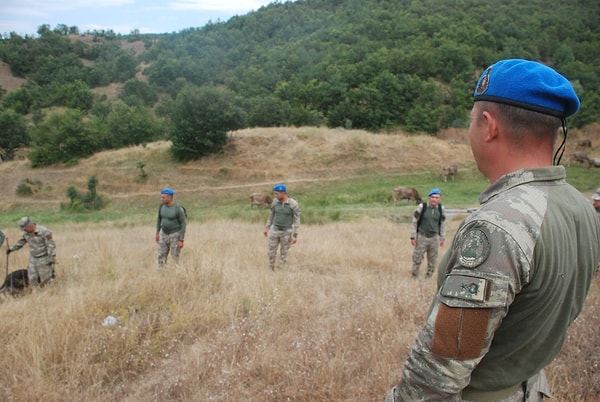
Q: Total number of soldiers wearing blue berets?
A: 4